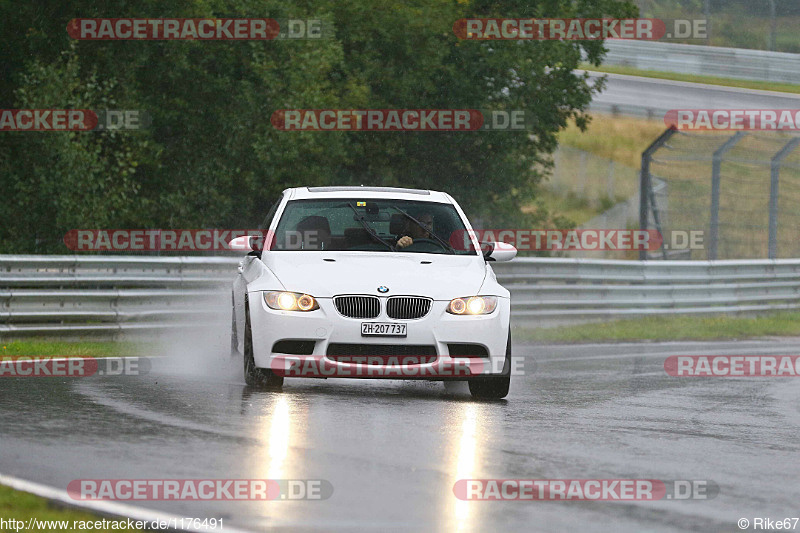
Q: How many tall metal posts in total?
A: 3